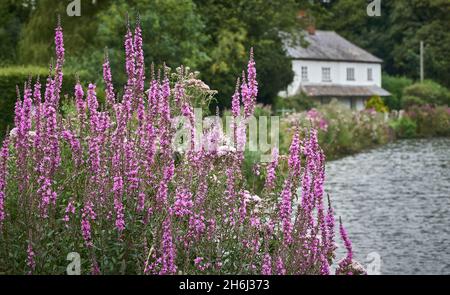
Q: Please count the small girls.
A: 0